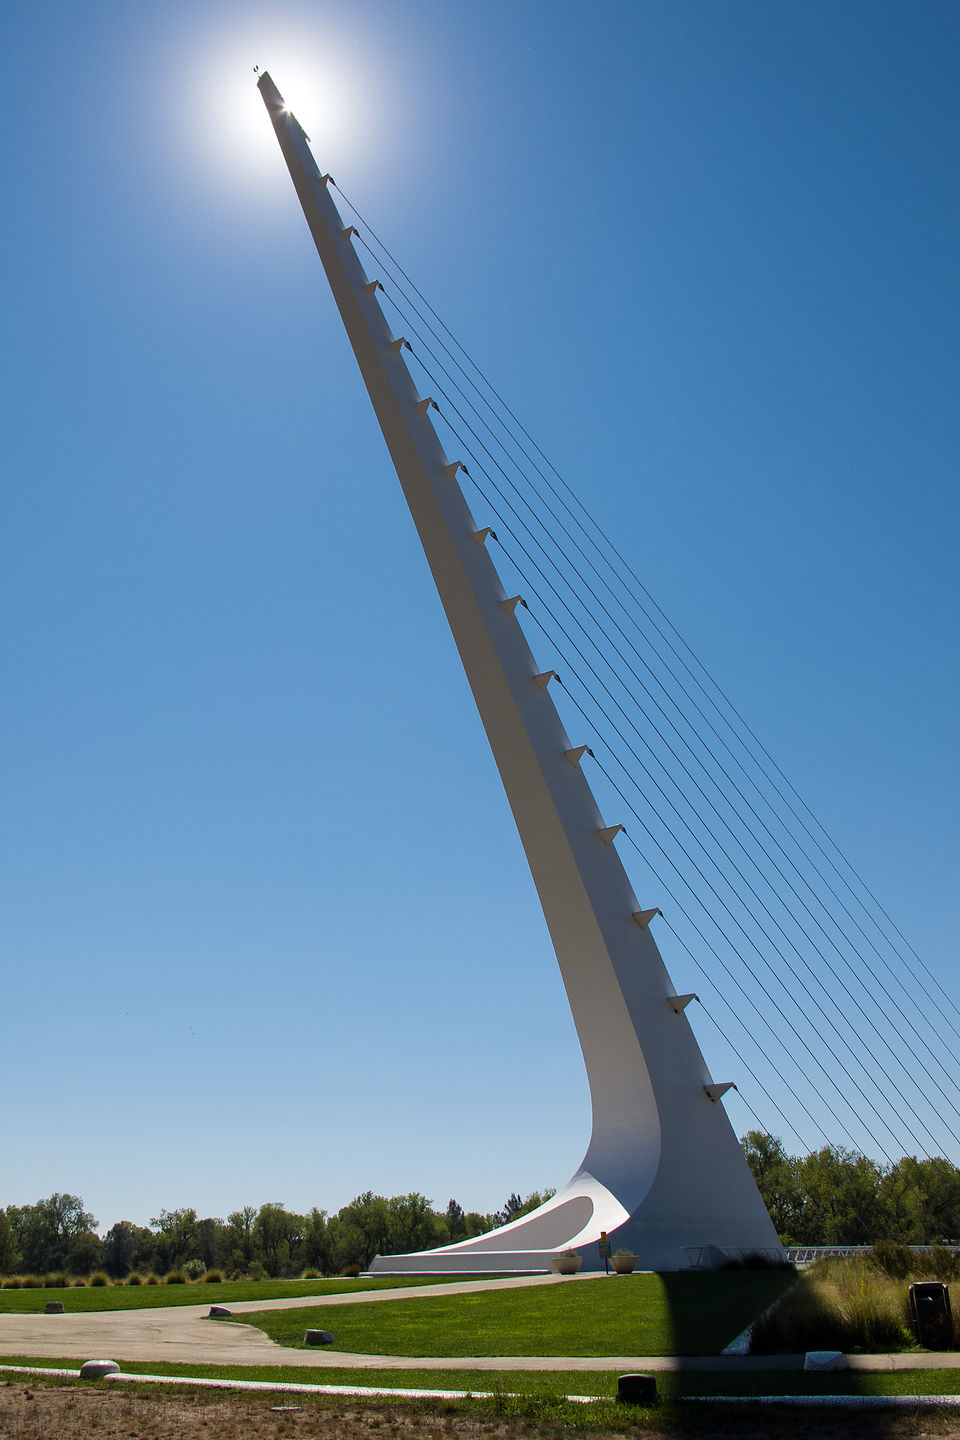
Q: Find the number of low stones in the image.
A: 6